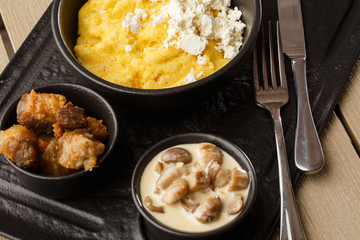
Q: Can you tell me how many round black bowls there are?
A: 3